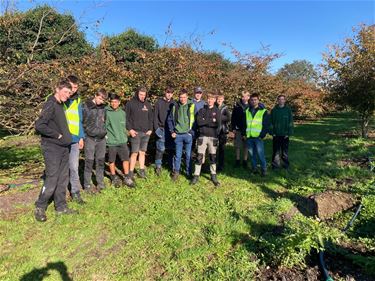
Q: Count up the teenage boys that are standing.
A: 13